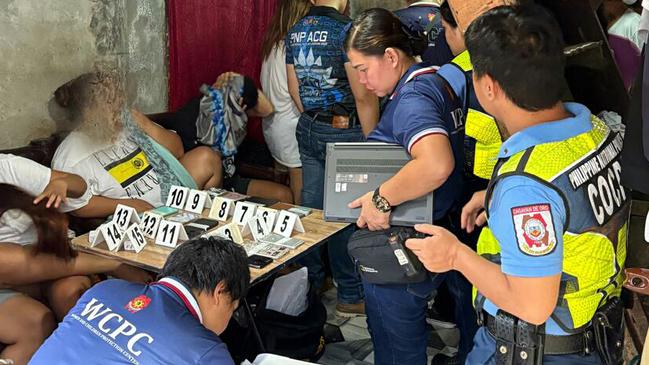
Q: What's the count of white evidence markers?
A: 13